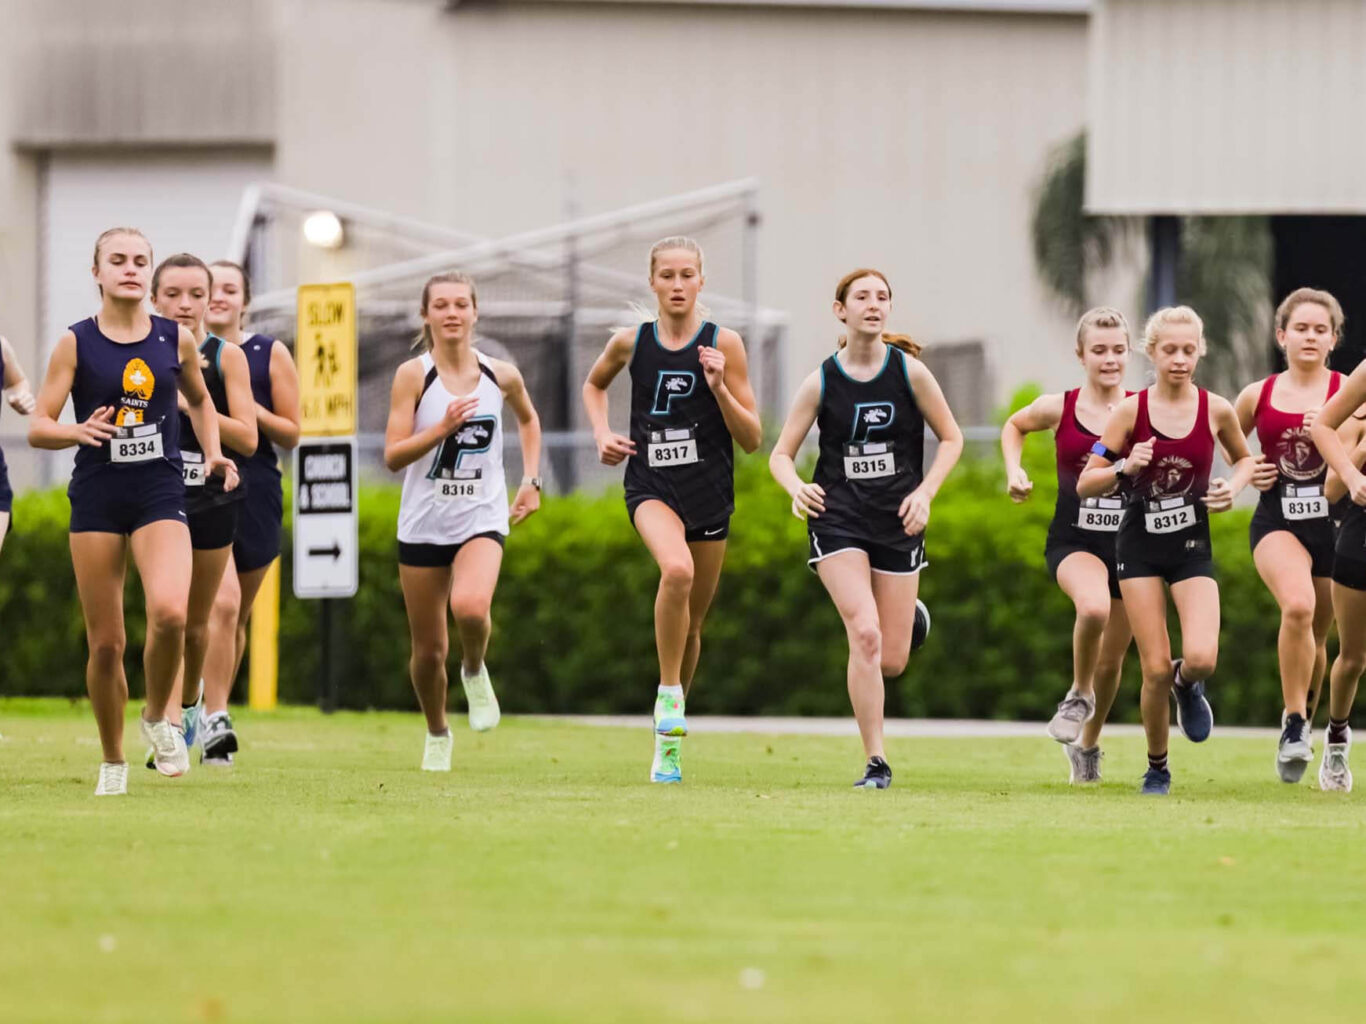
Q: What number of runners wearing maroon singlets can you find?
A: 3